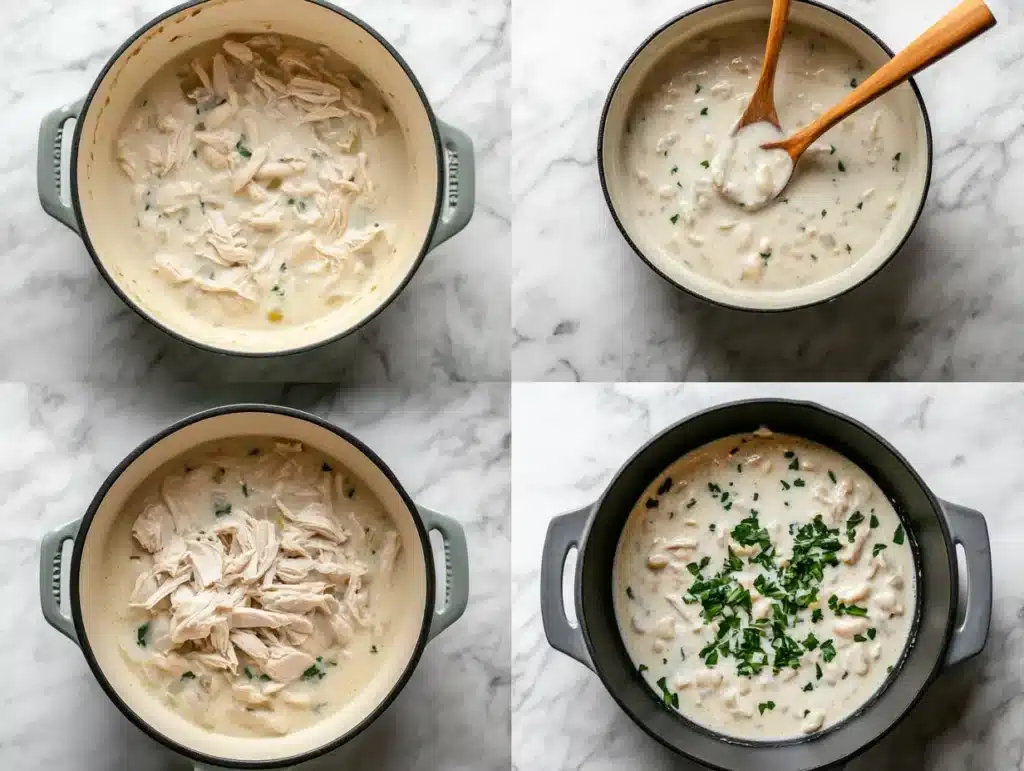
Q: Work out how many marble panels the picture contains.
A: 4